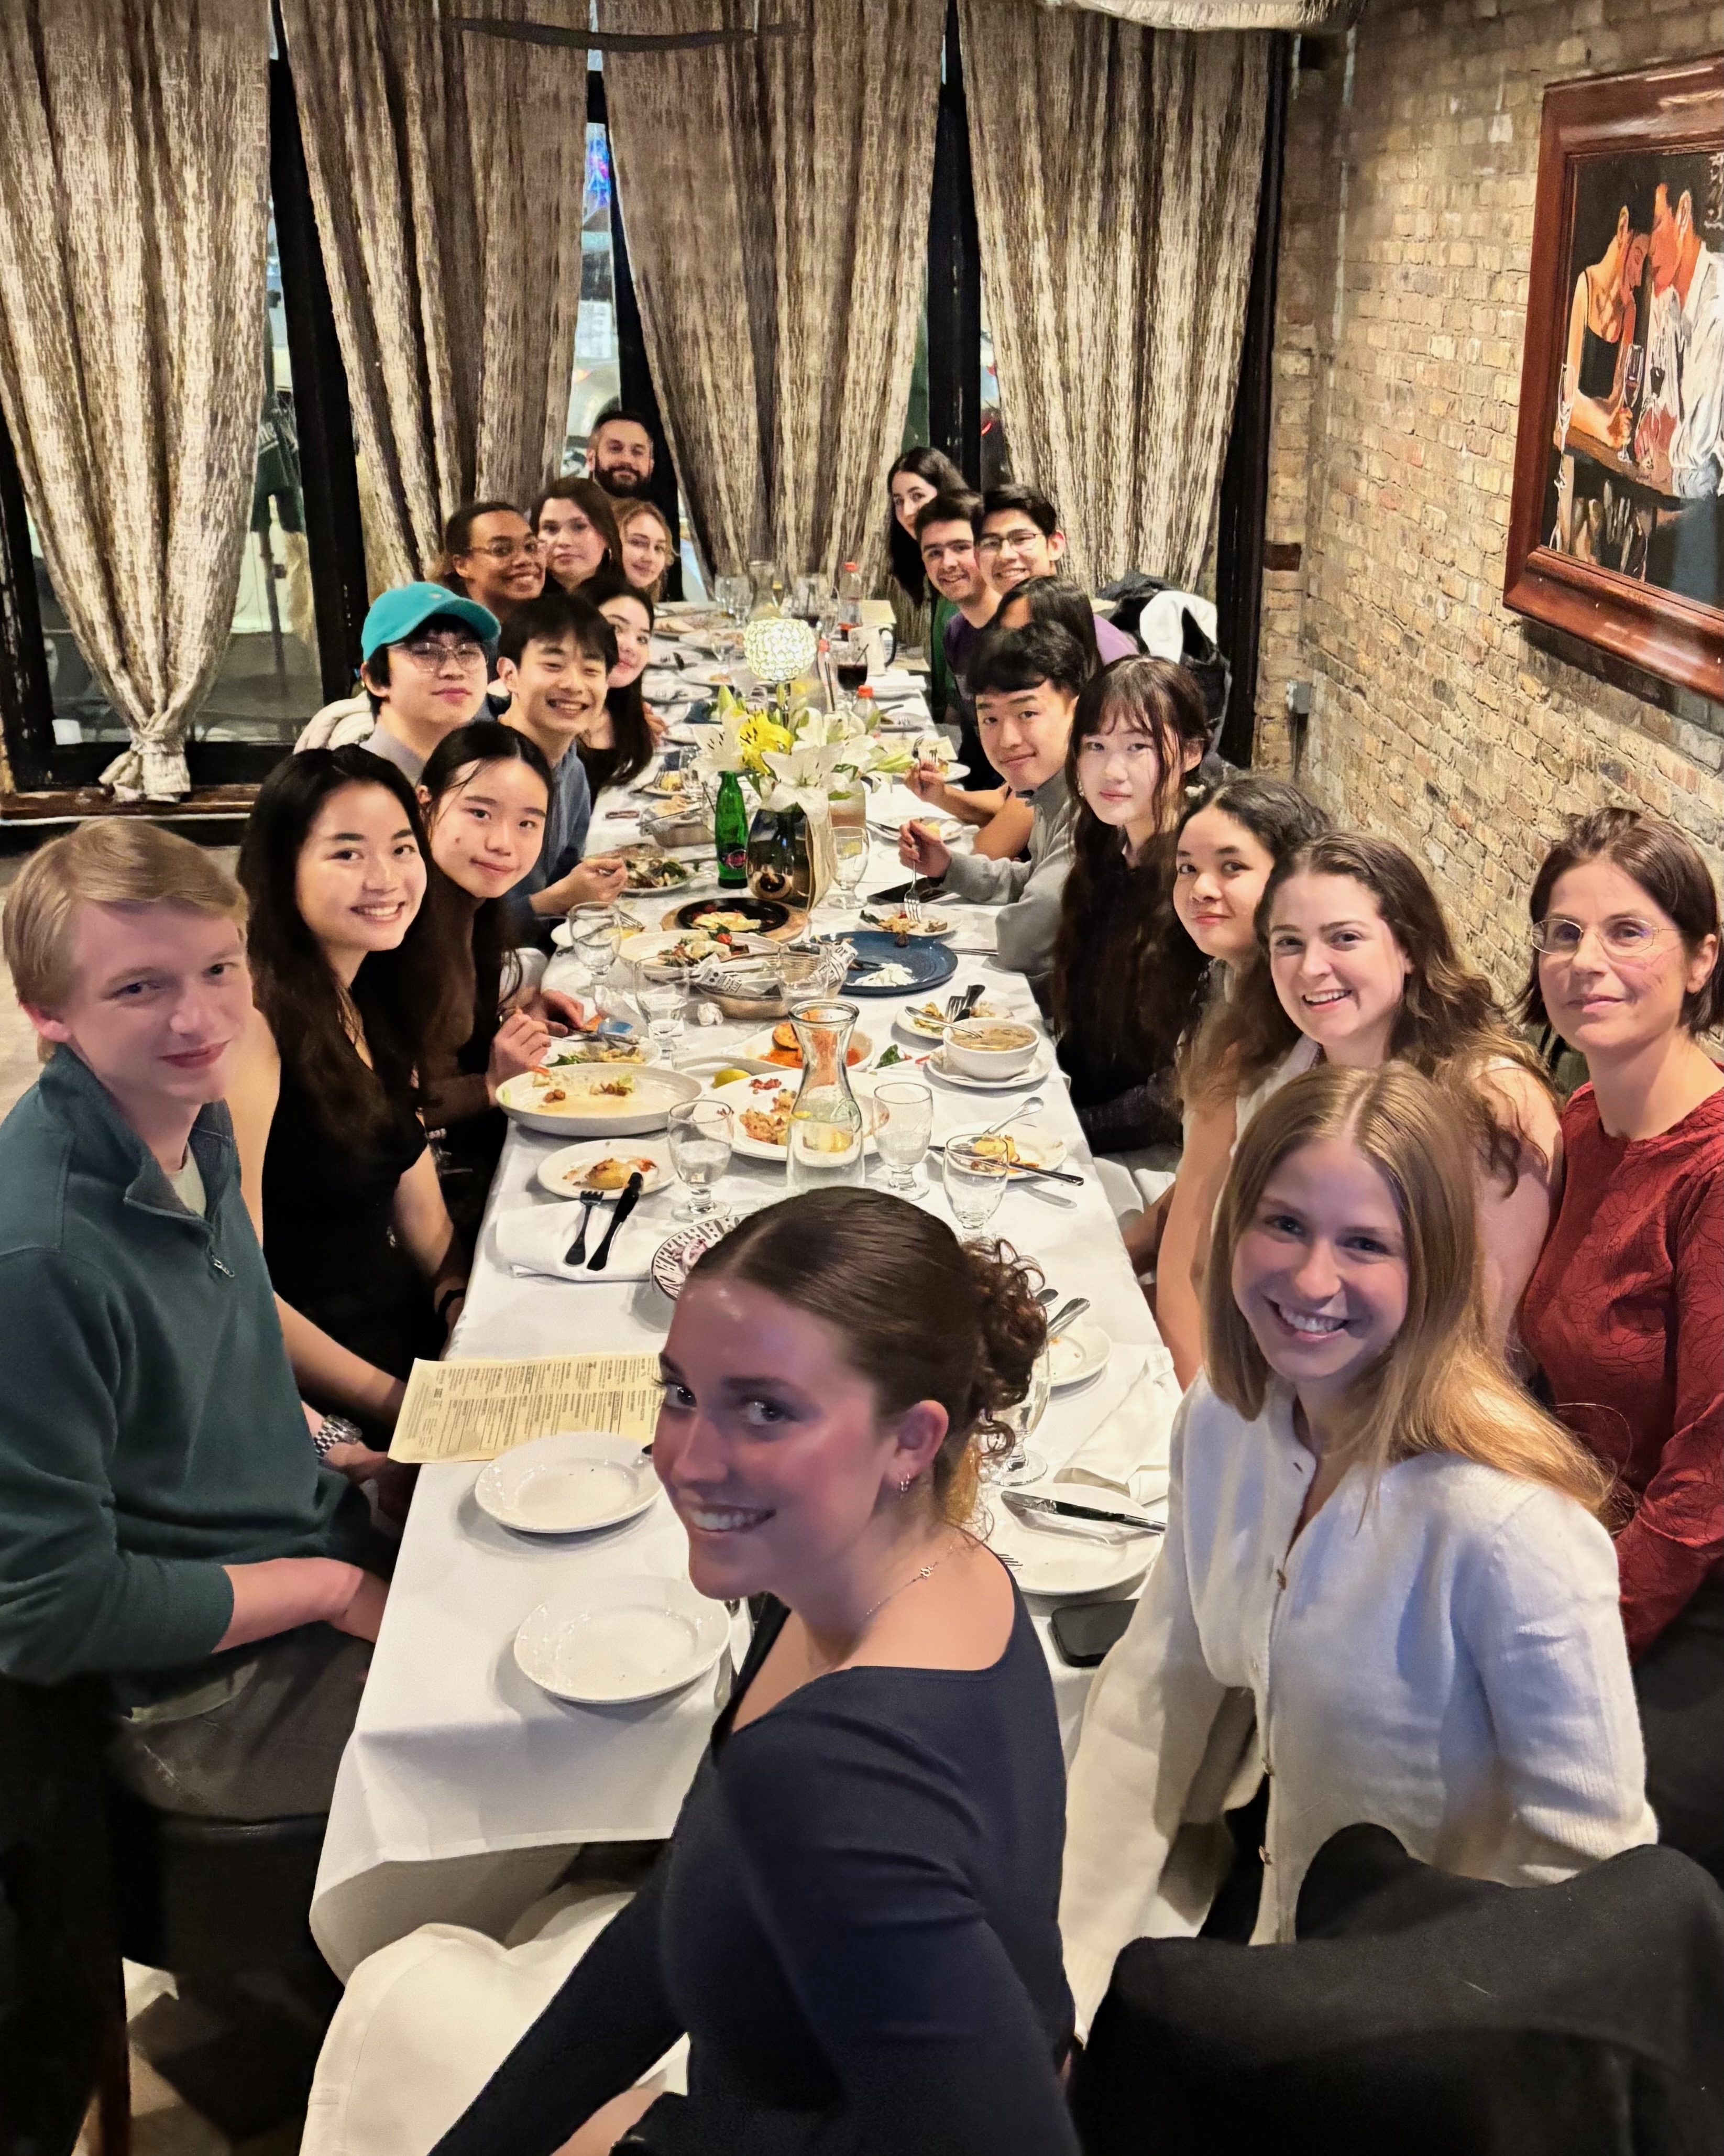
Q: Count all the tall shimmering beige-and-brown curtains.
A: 4